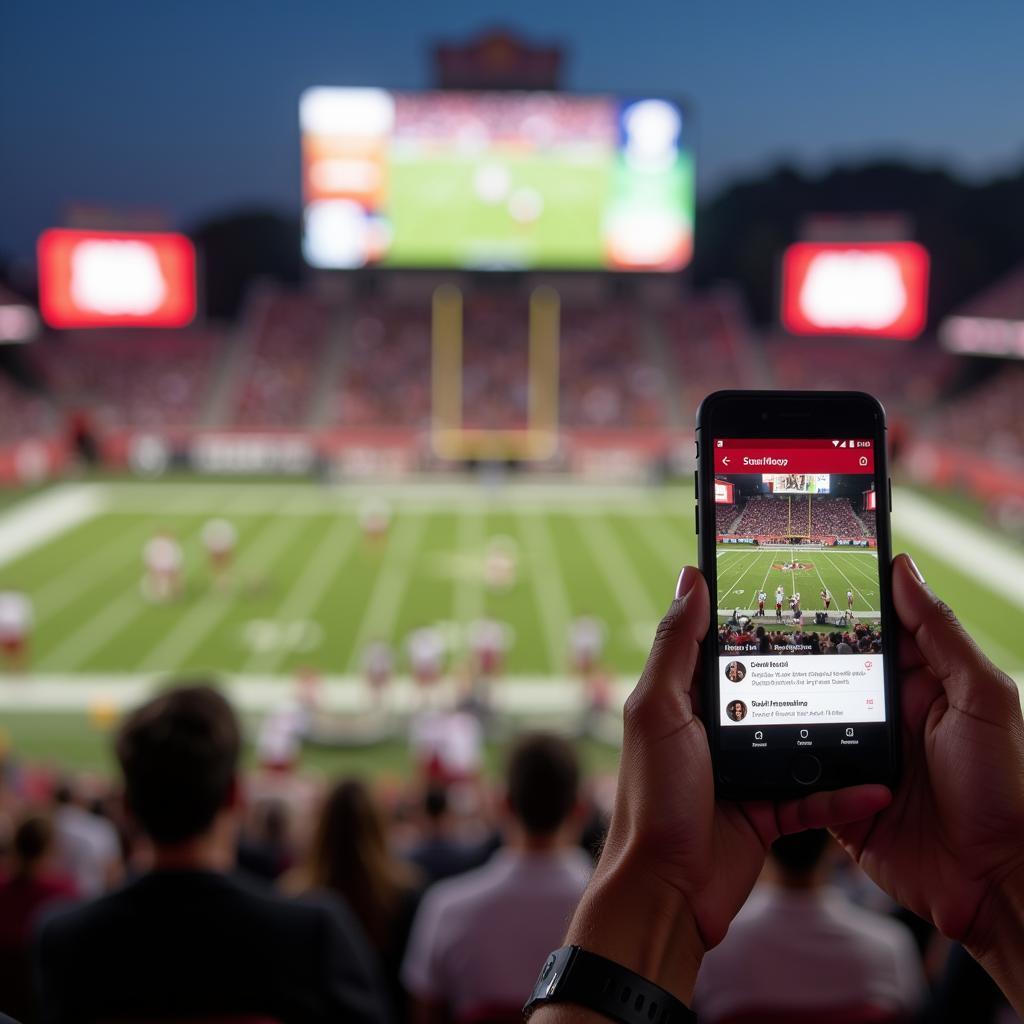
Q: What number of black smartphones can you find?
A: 1